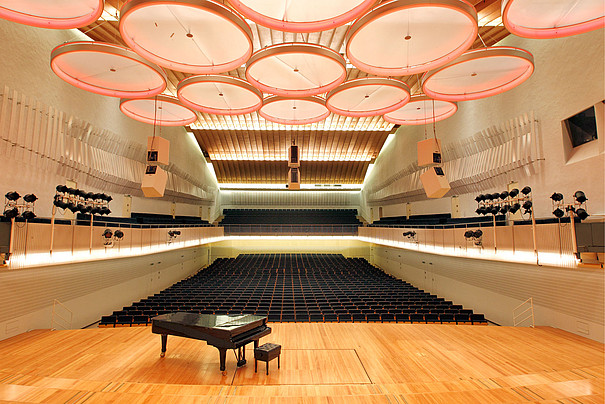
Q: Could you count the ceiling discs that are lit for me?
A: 13